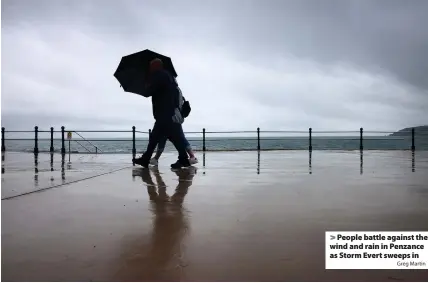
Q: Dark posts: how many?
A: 11